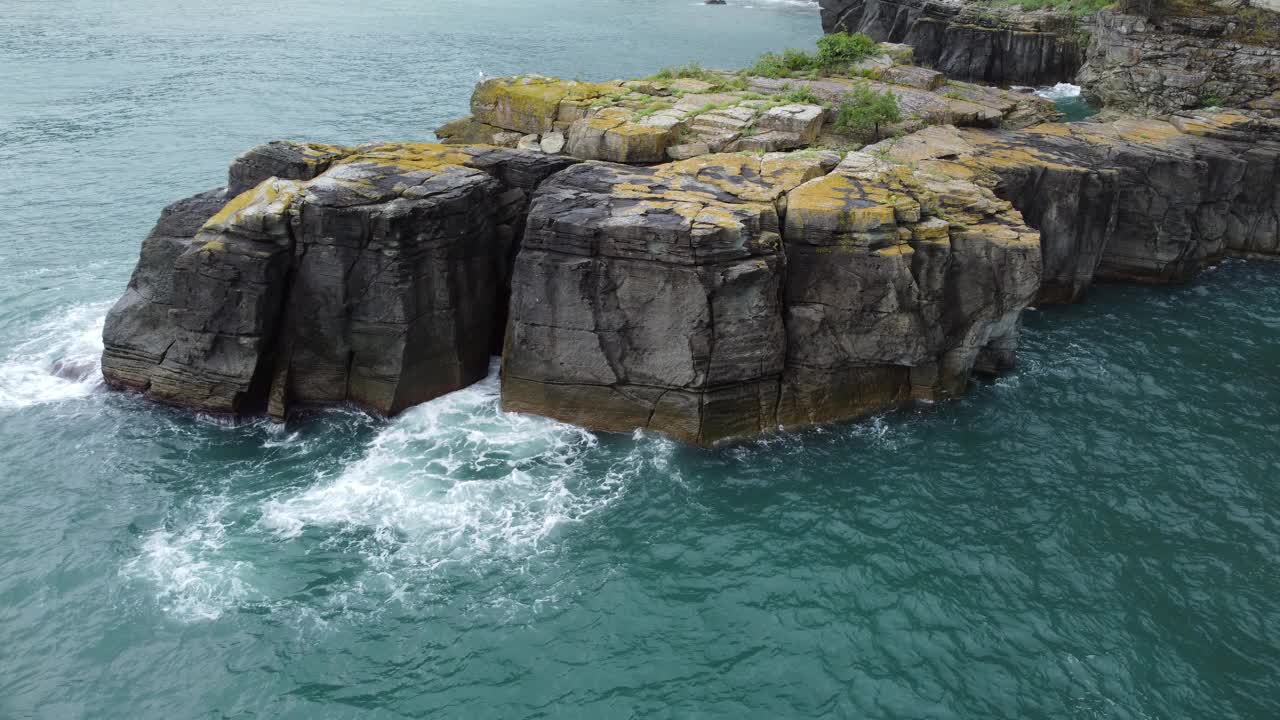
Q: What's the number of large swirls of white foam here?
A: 2